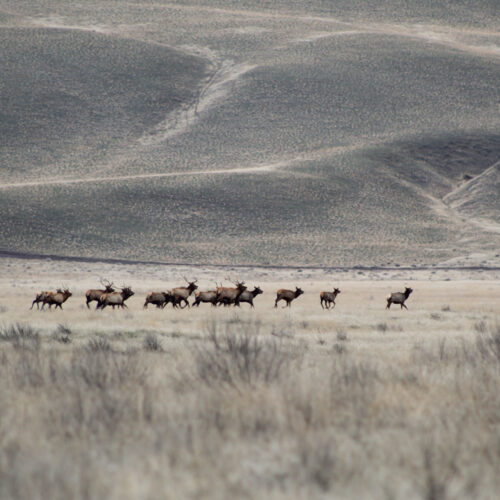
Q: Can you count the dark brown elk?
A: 12